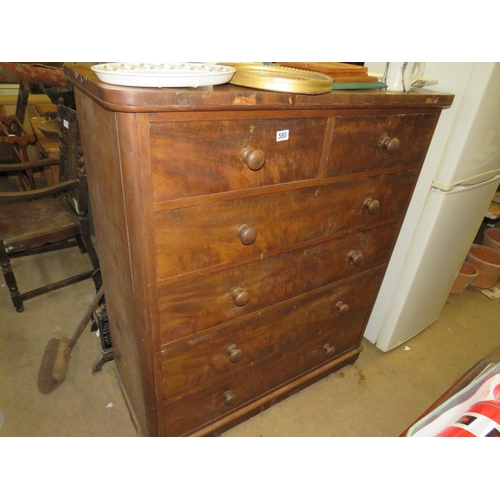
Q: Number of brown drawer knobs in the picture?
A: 10